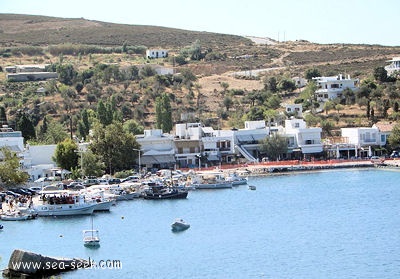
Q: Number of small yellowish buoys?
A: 2